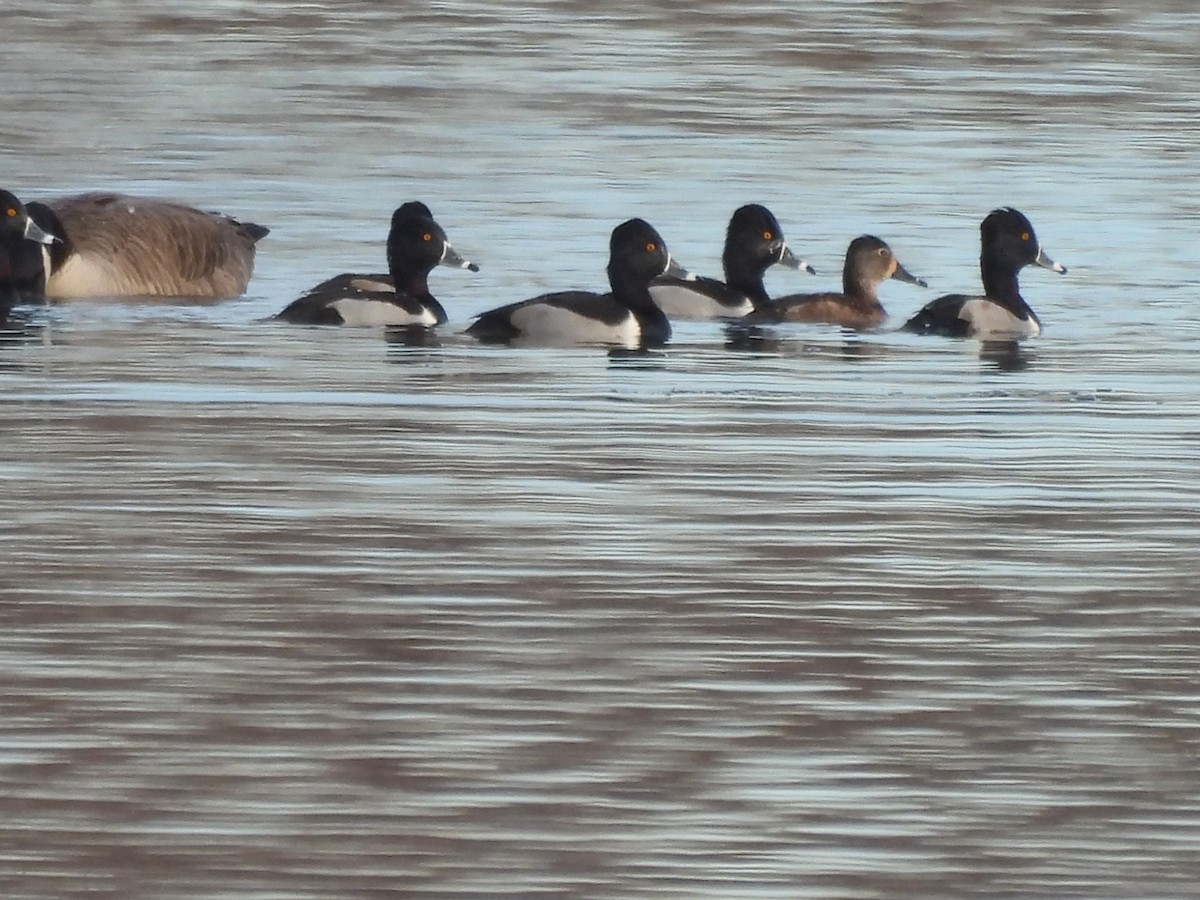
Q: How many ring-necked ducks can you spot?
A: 7